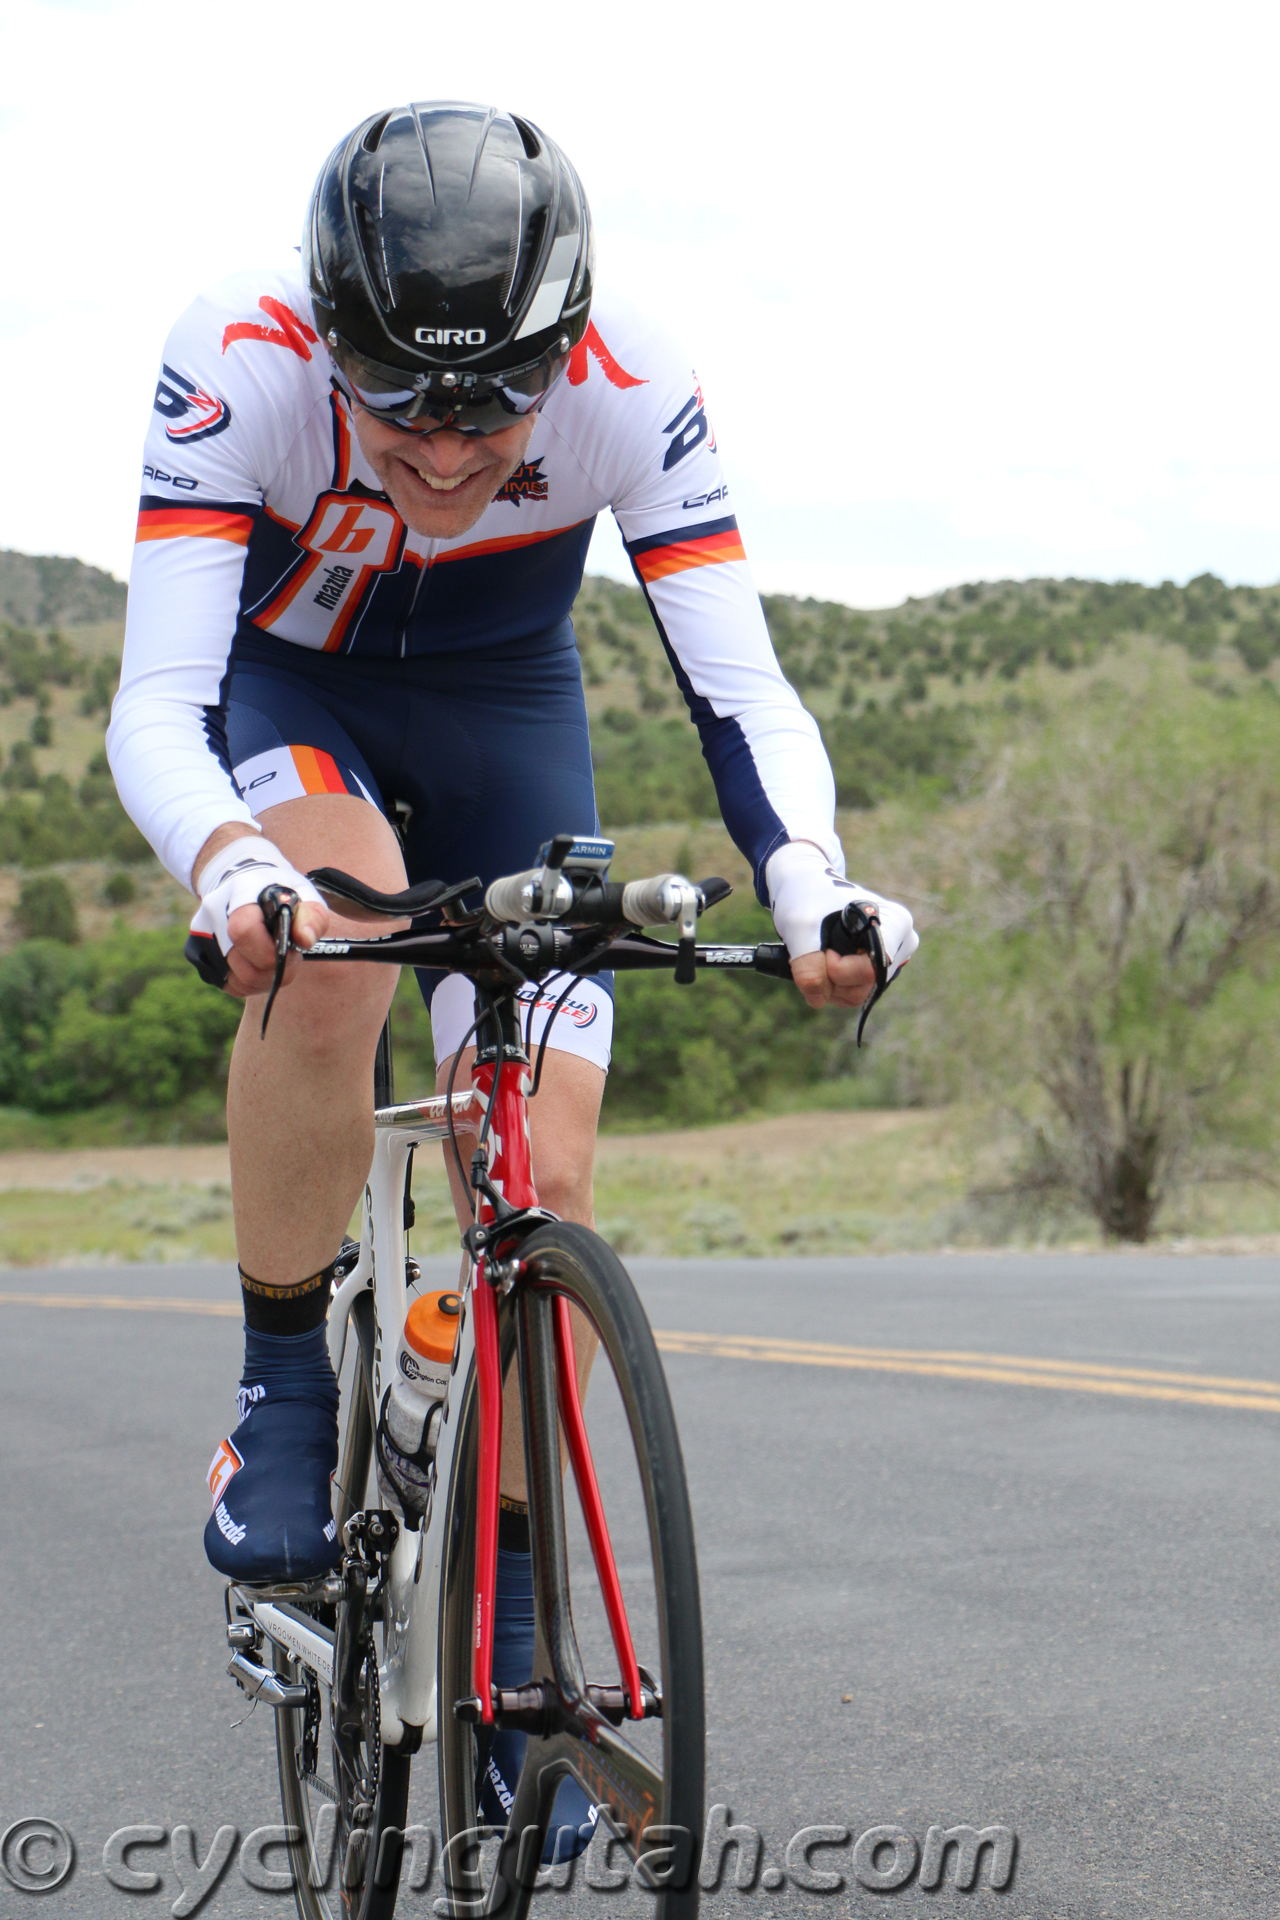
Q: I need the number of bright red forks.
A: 2